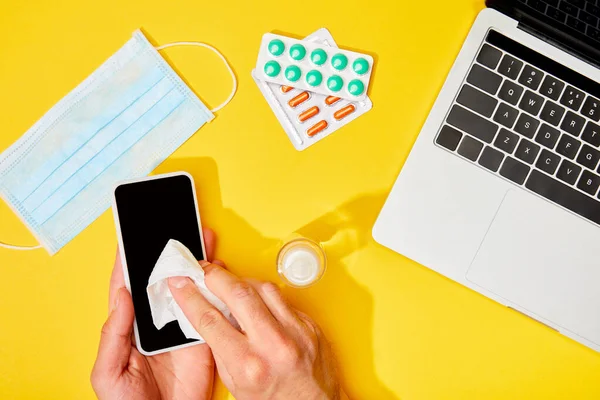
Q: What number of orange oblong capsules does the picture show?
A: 6